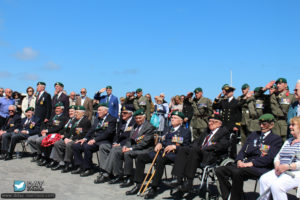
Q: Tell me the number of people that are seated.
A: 12